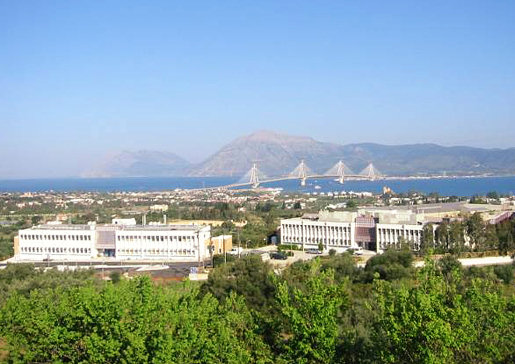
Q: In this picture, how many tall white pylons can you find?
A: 4